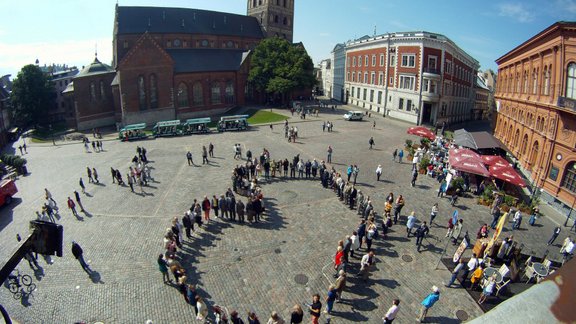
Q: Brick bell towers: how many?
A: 1